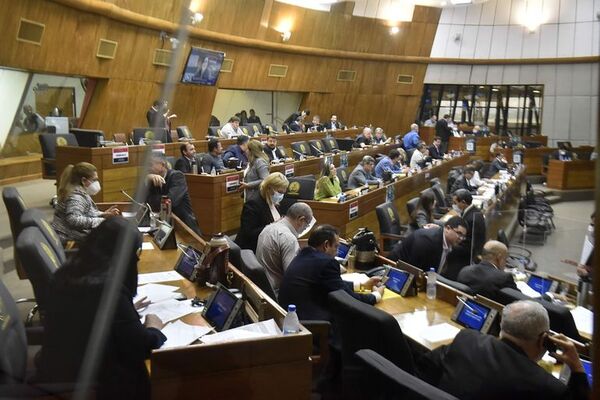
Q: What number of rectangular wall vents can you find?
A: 7